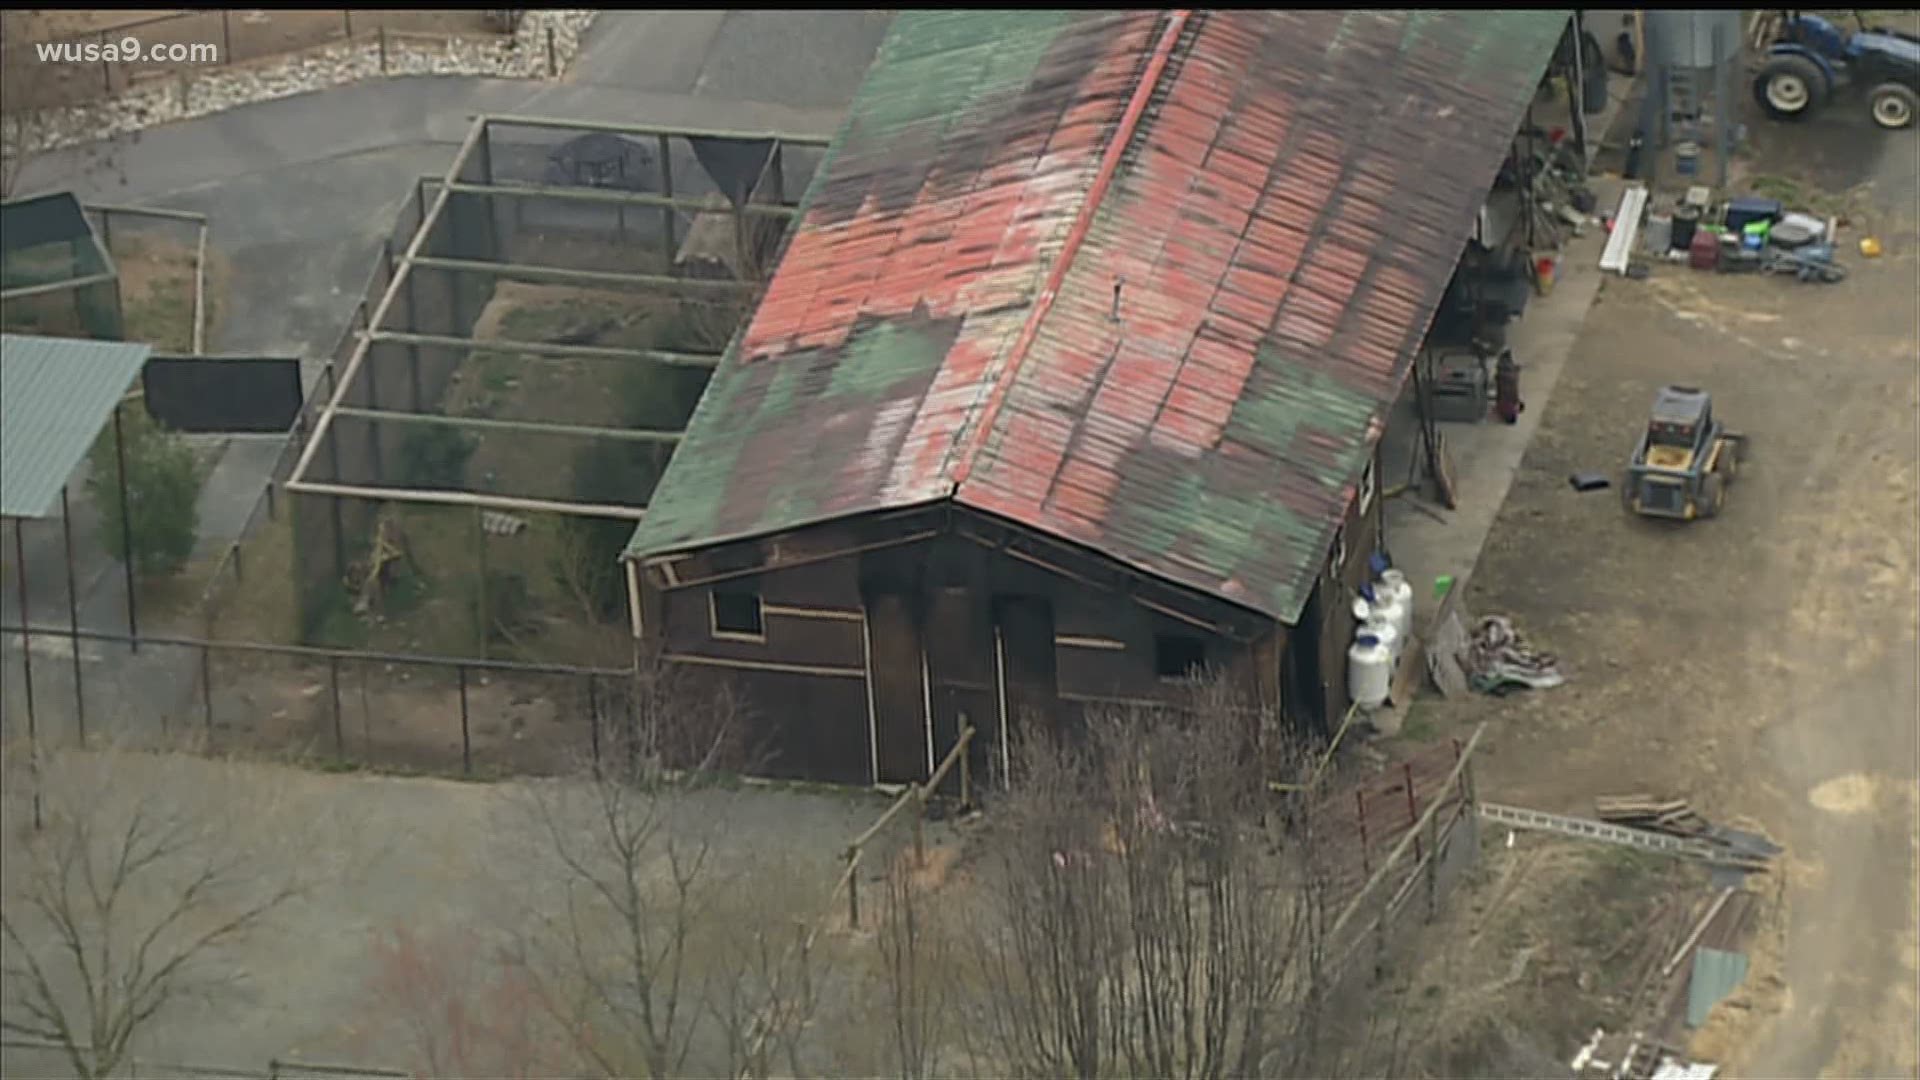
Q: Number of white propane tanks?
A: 4